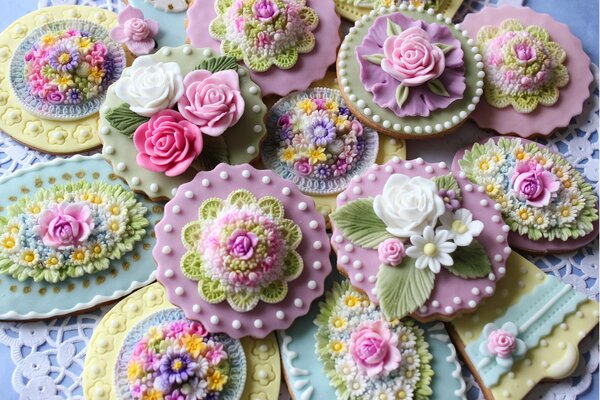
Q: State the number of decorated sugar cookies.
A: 15